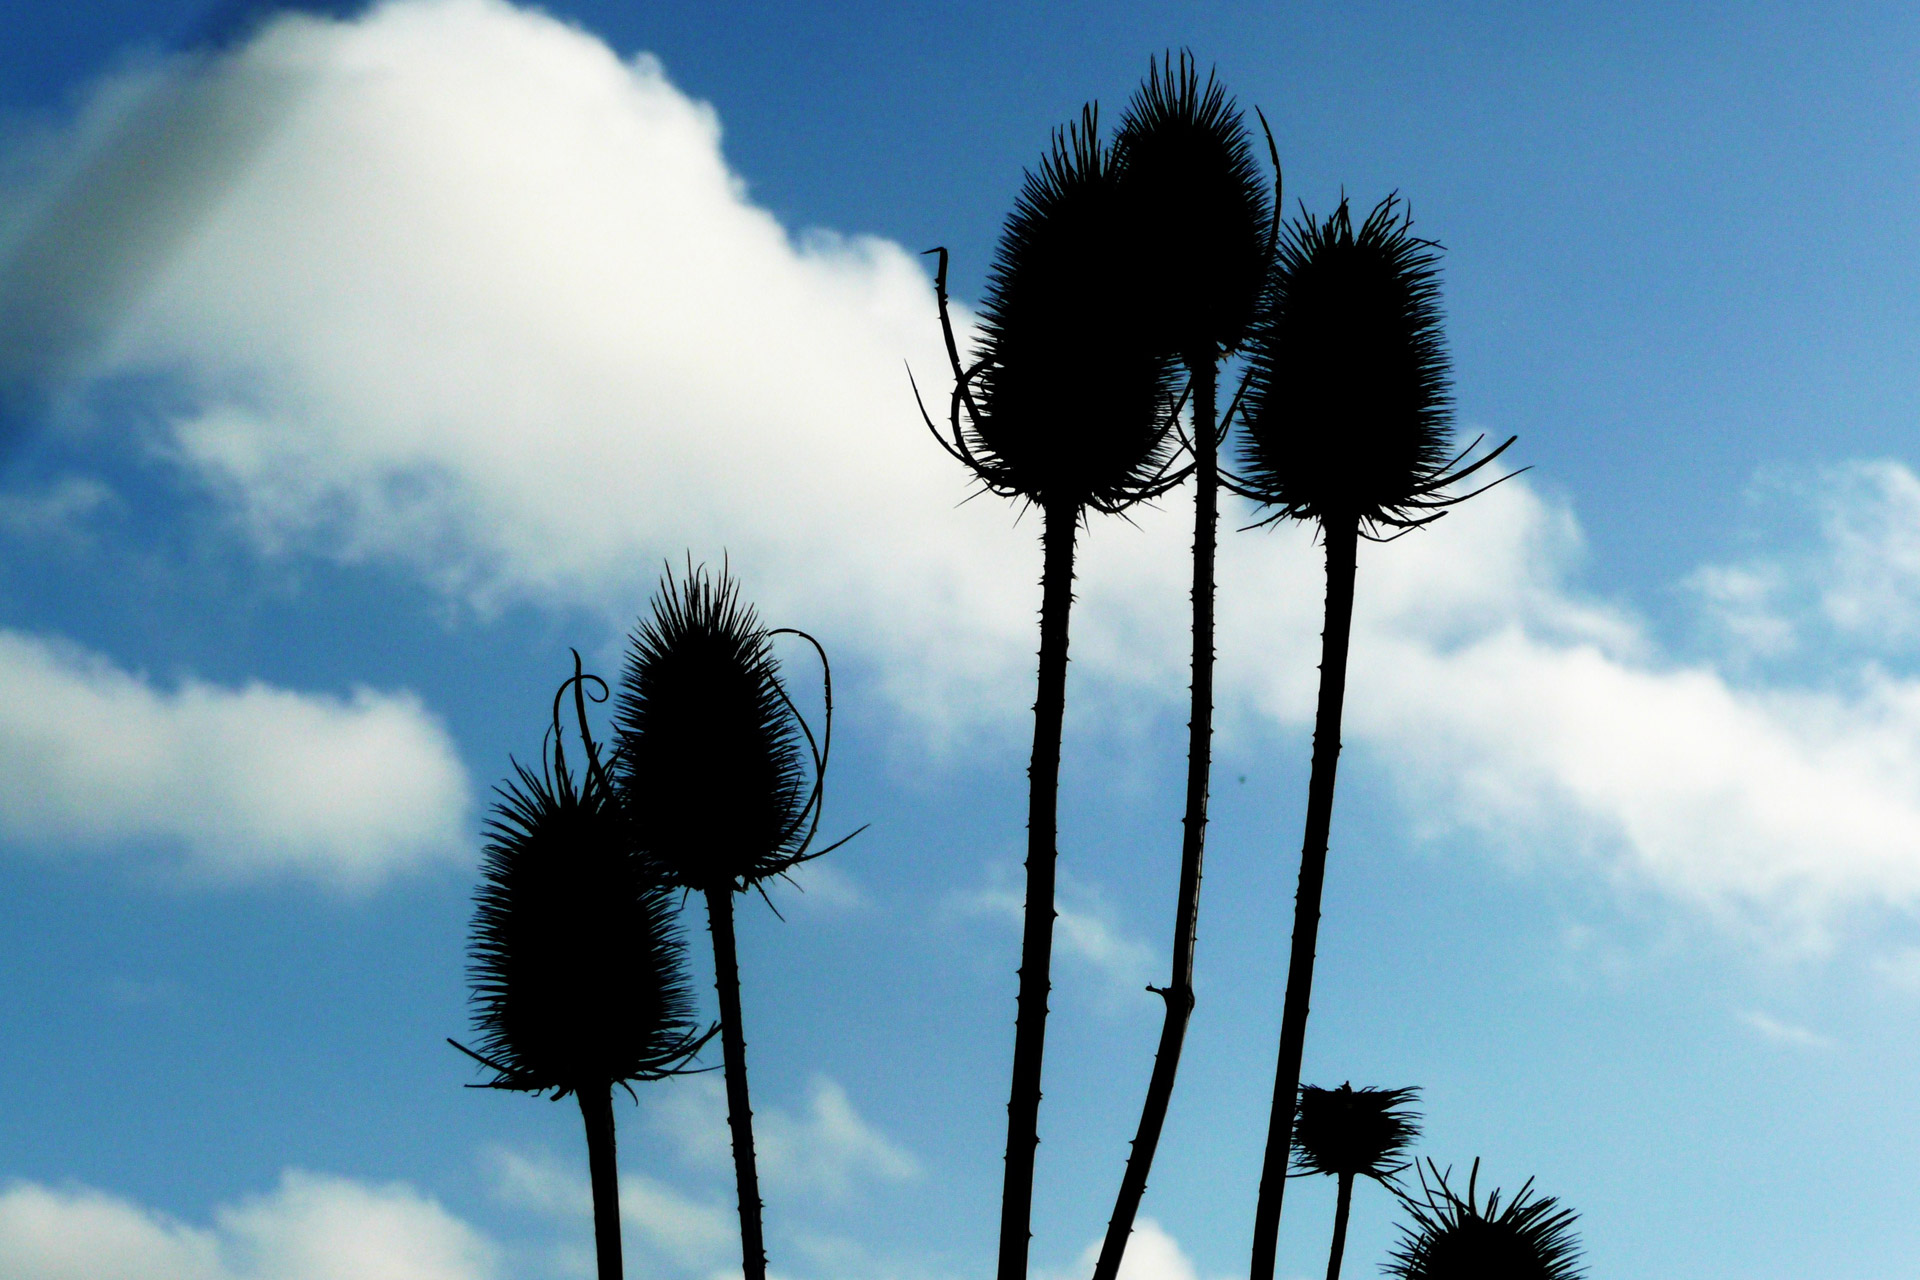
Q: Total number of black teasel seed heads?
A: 7